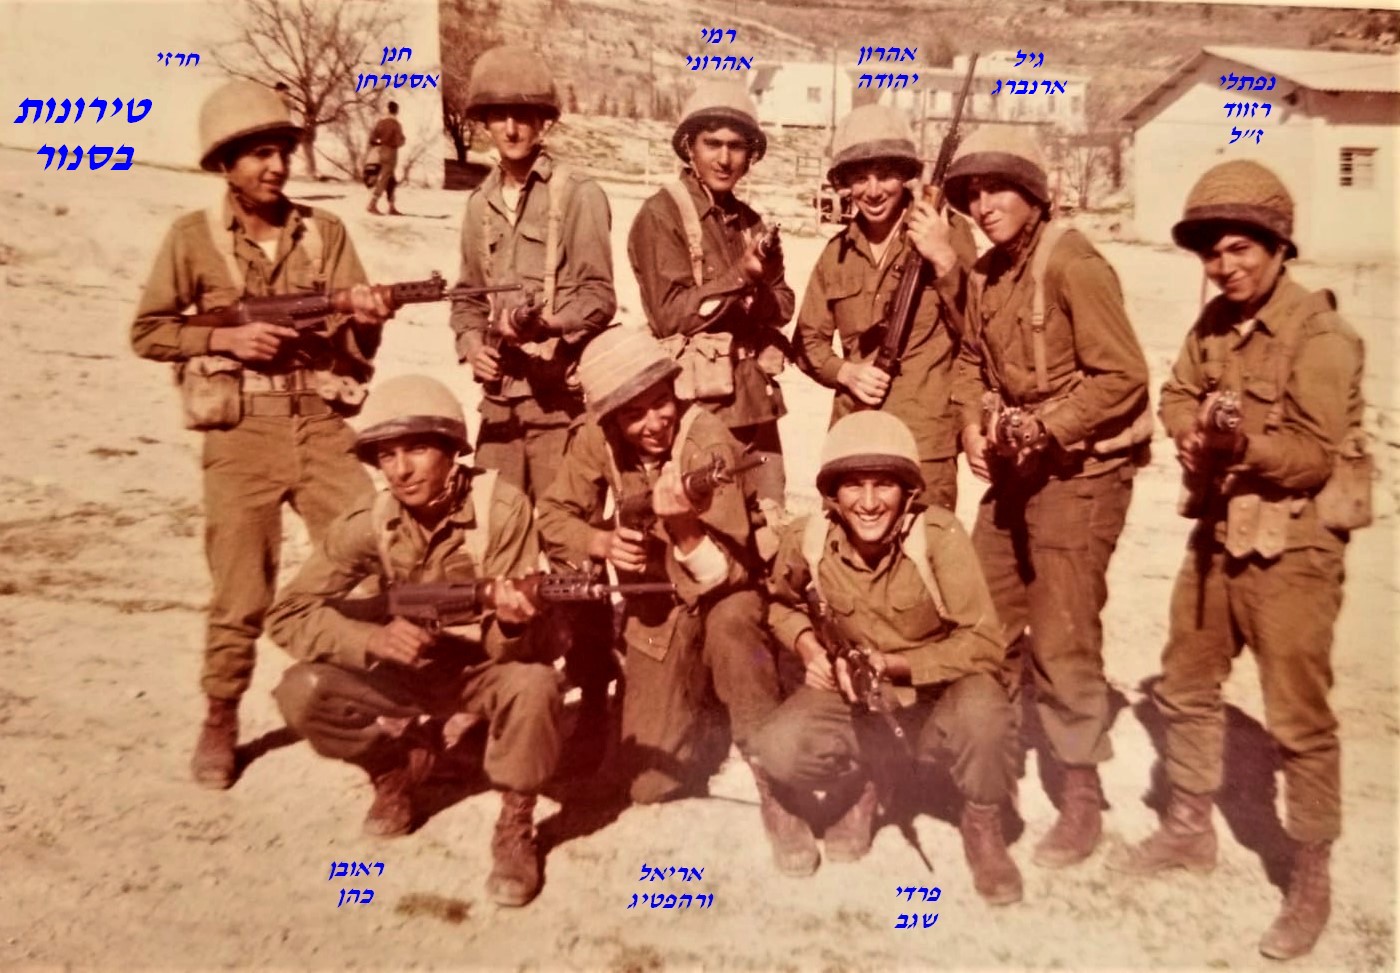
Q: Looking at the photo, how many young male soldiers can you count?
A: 9